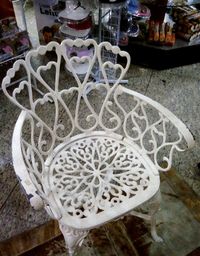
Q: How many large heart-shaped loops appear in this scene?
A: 4